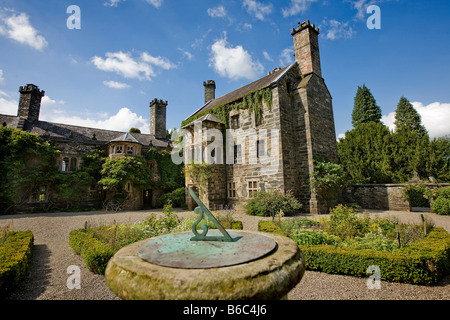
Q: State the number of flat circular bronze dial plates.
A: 1